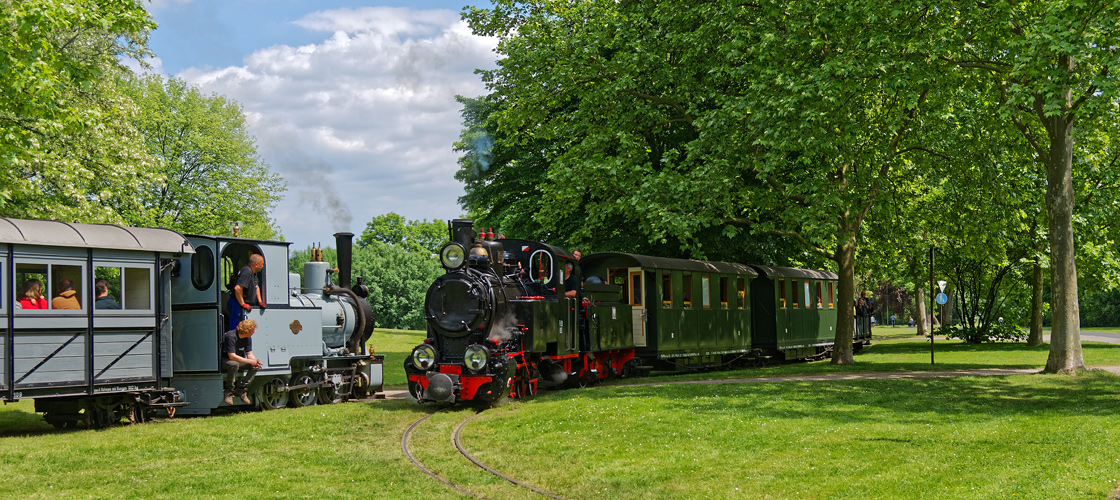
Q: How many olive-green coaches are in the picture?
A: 2